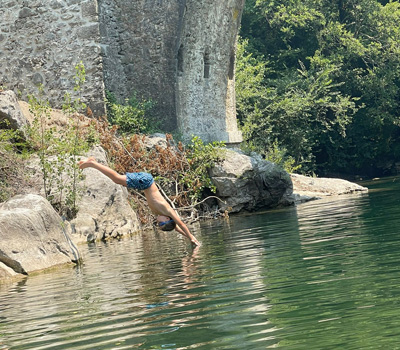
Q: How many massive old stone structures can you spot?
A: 1